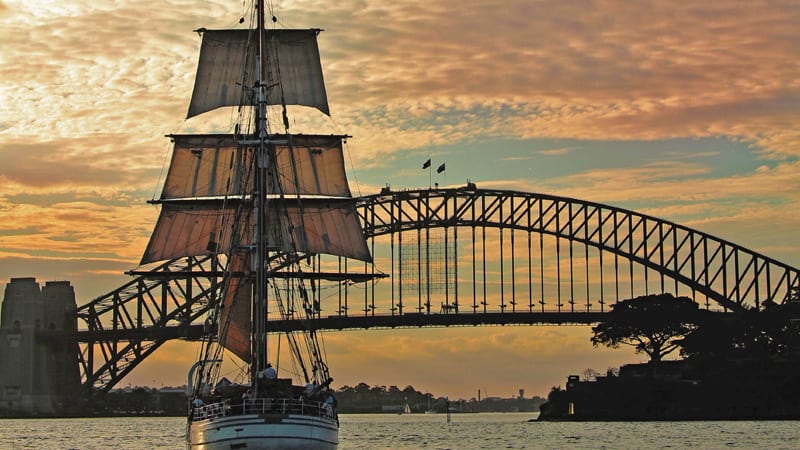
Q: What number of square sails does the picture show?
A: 3